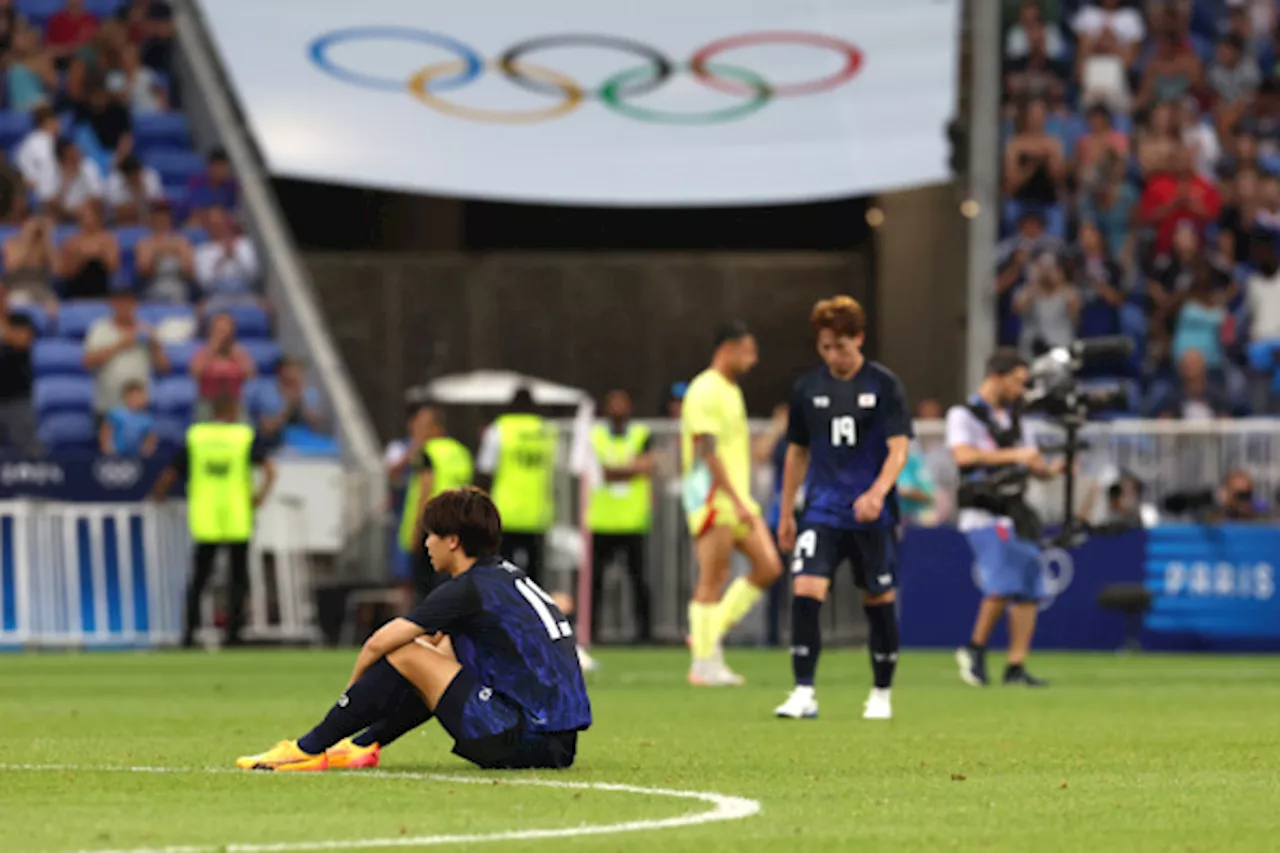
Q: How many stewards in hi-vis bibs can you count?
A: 4